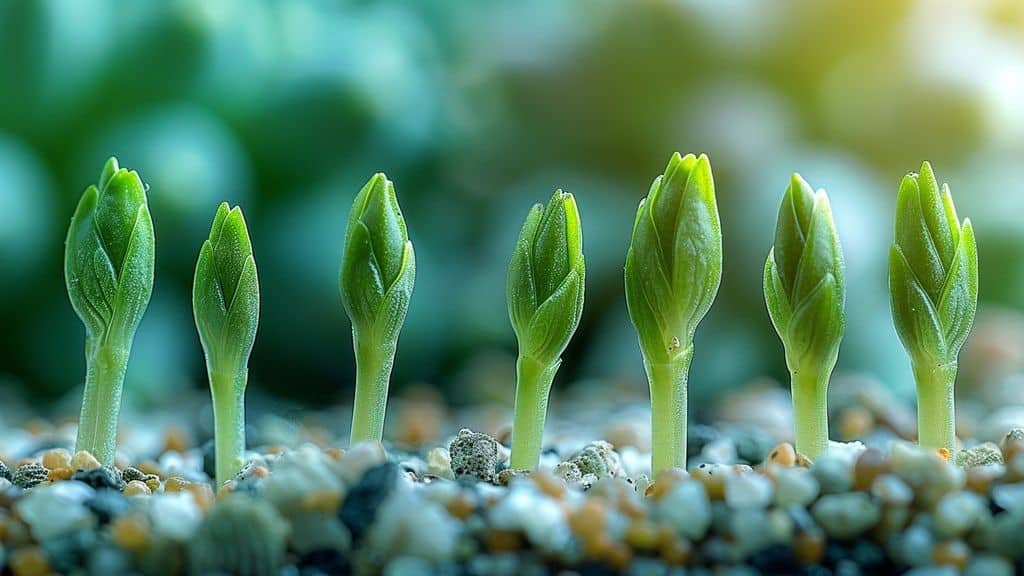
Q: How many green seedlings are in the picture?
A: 7